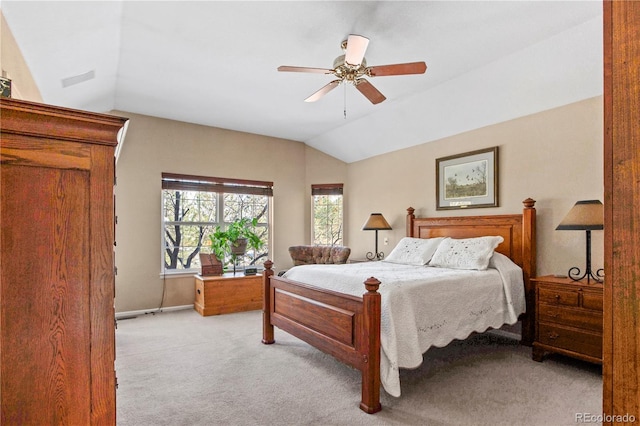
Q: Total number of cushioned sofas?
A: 1